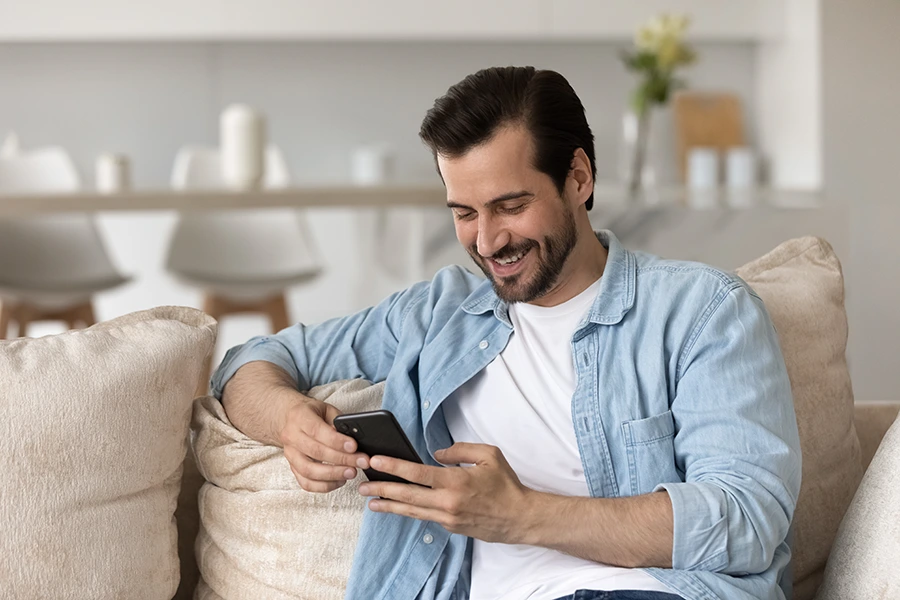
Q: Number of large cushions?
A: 4